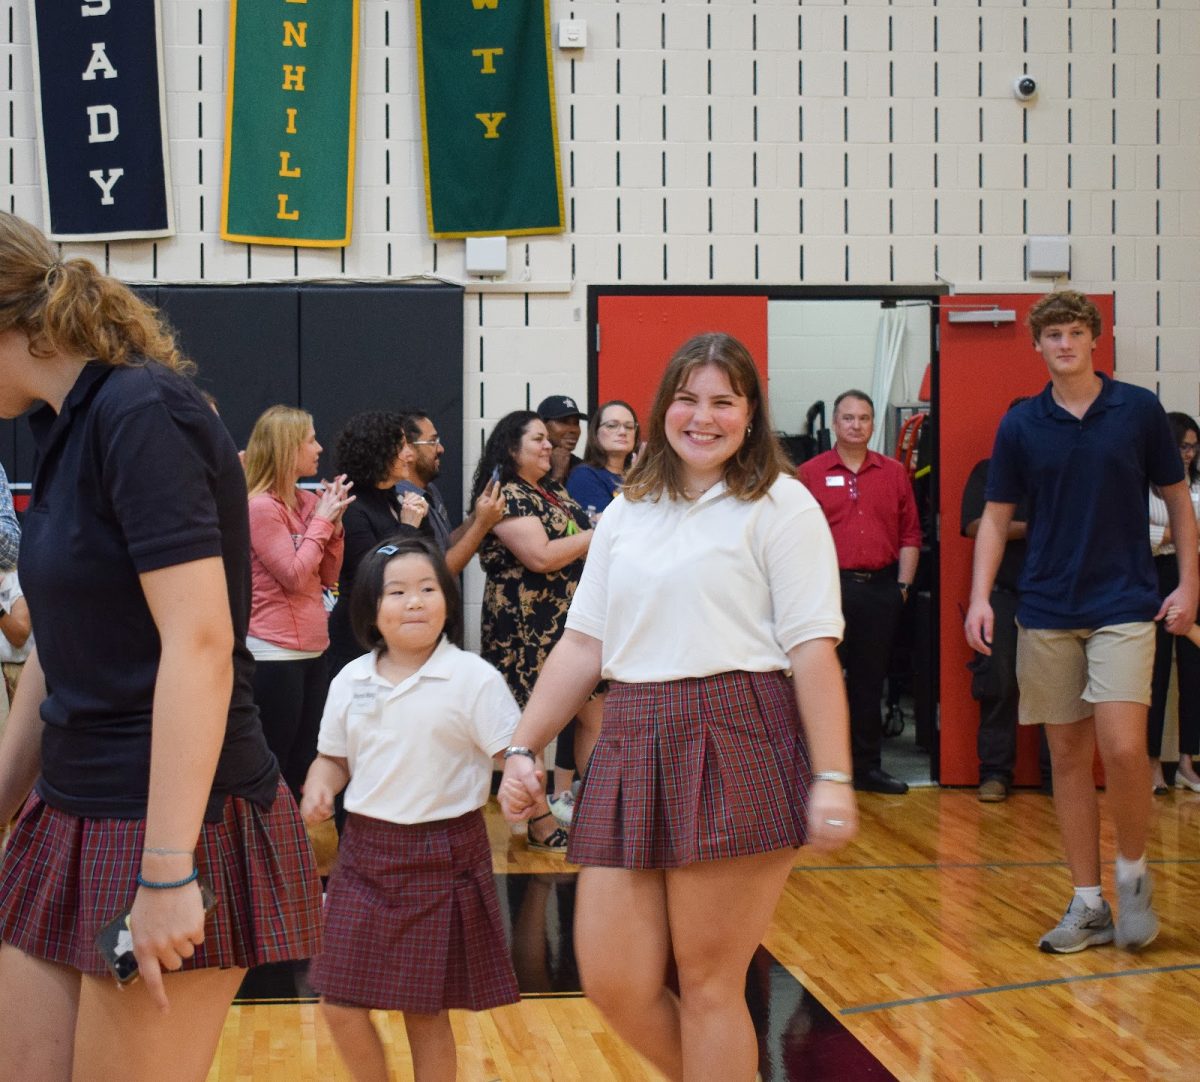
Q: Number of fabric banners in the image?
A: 3